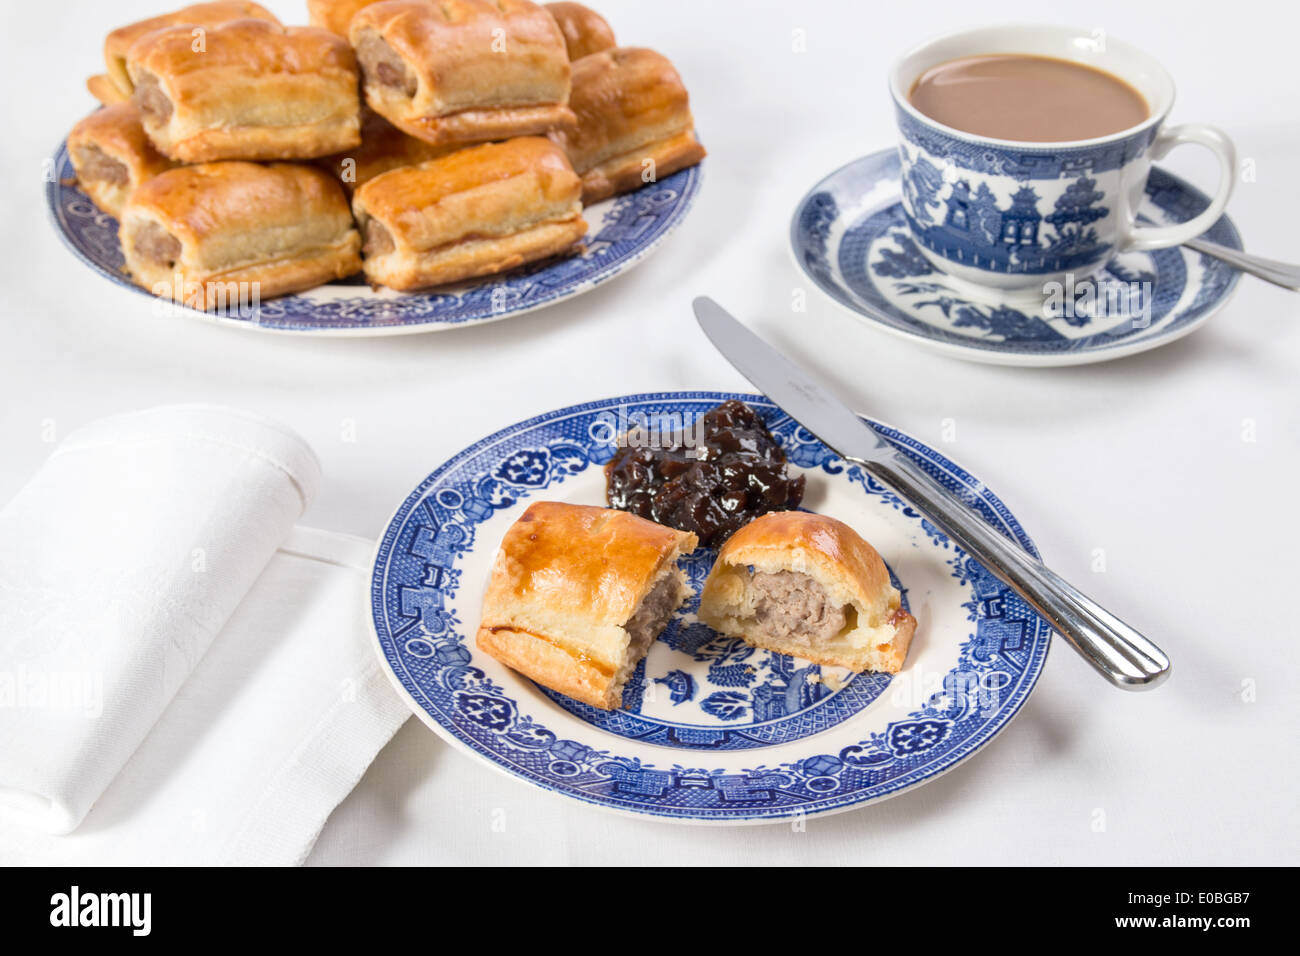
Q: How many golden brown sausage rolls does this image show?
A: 11